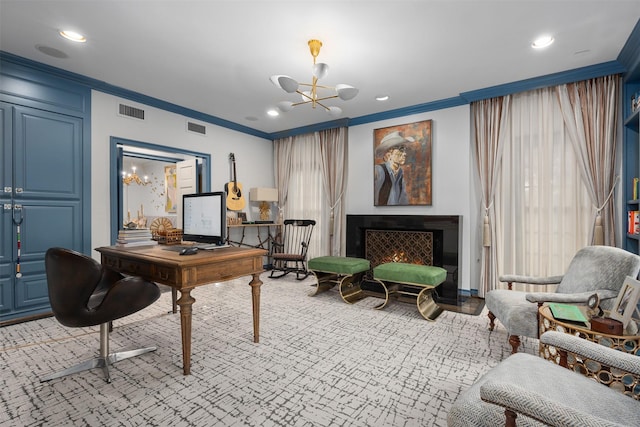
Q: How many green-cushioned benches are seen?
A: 2